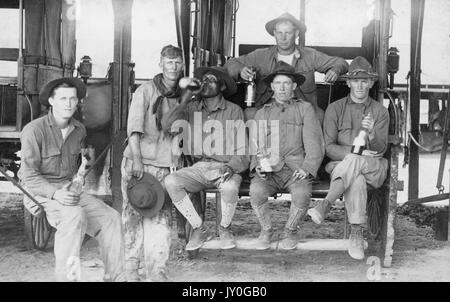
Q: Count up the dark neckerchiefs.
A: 1